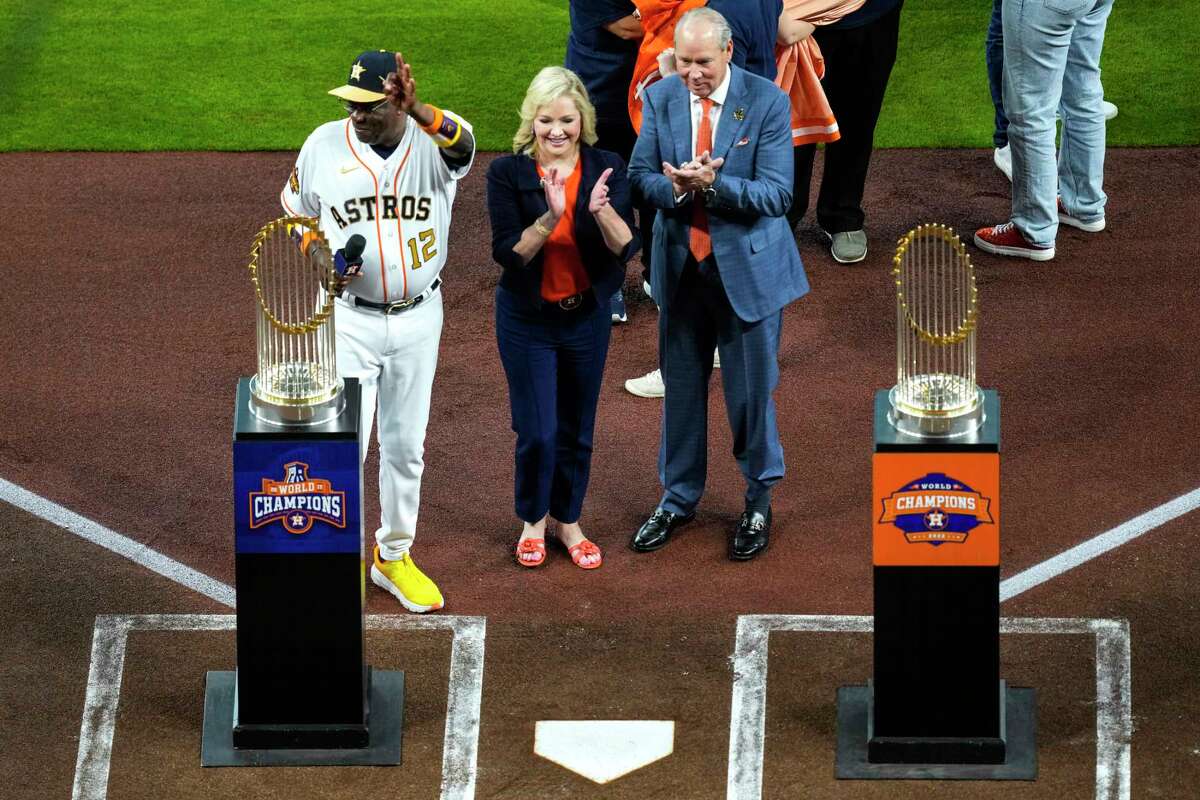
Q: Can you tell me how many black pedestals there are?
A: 2